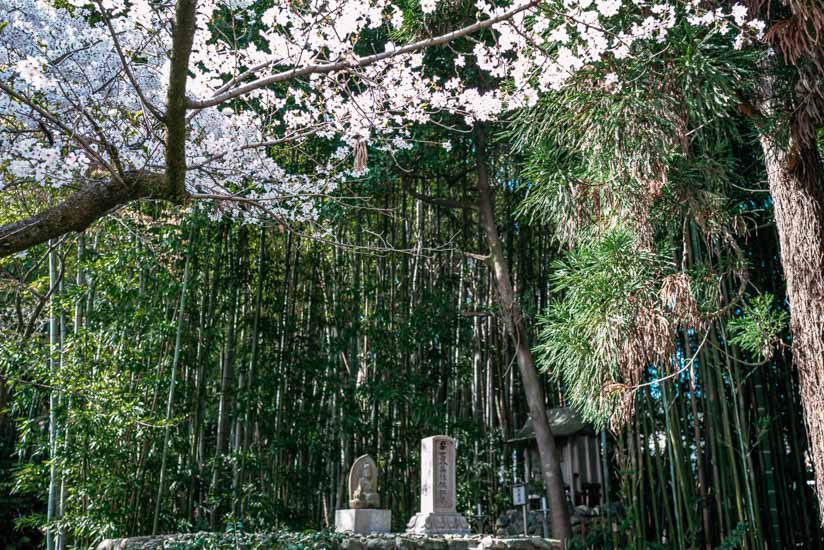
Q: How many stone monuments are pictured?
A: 2